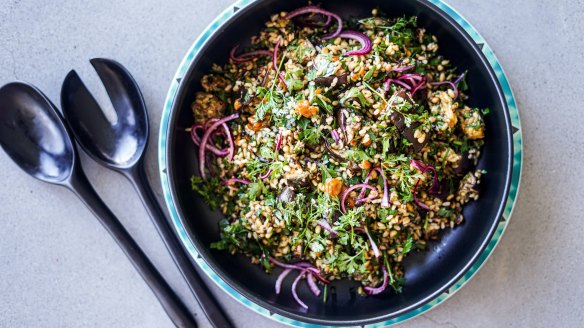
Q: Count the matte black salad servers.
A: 2